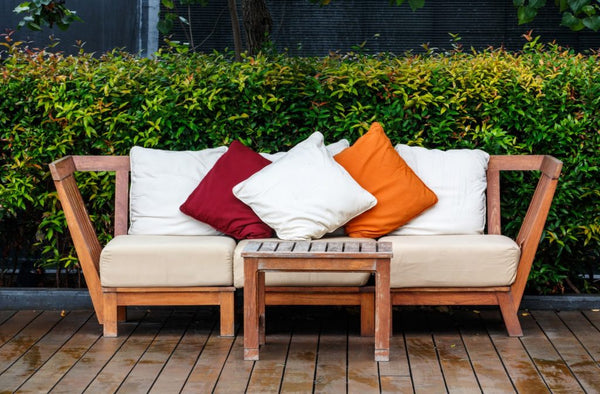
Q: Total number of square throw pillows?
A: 3